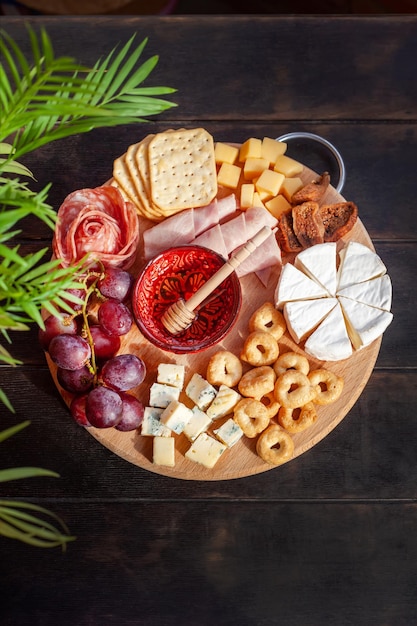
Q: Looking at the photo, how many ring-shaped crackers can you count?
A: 11